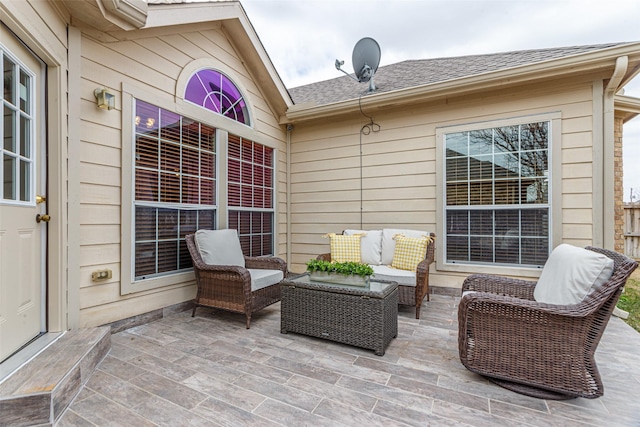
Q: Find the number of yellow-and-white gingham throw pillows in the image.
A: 2